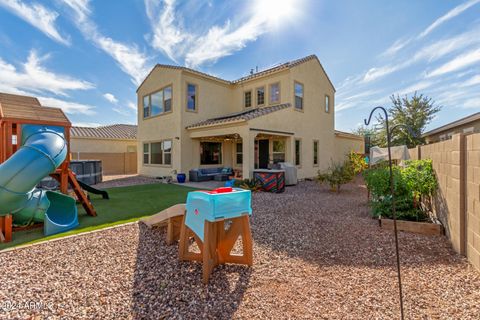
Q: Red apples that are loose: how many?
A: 0